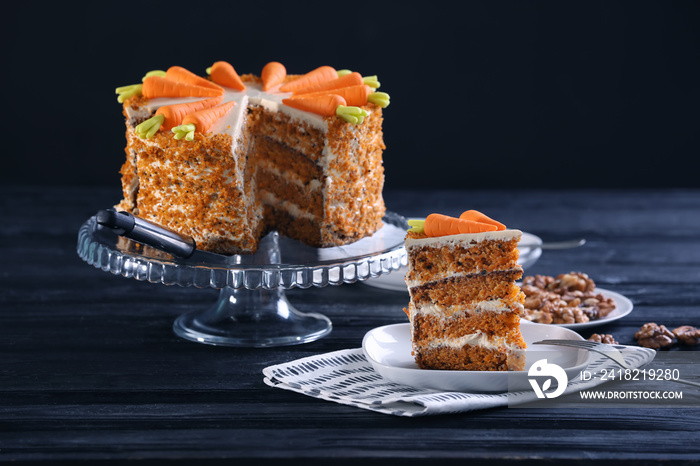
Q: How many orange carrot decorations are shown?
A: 12